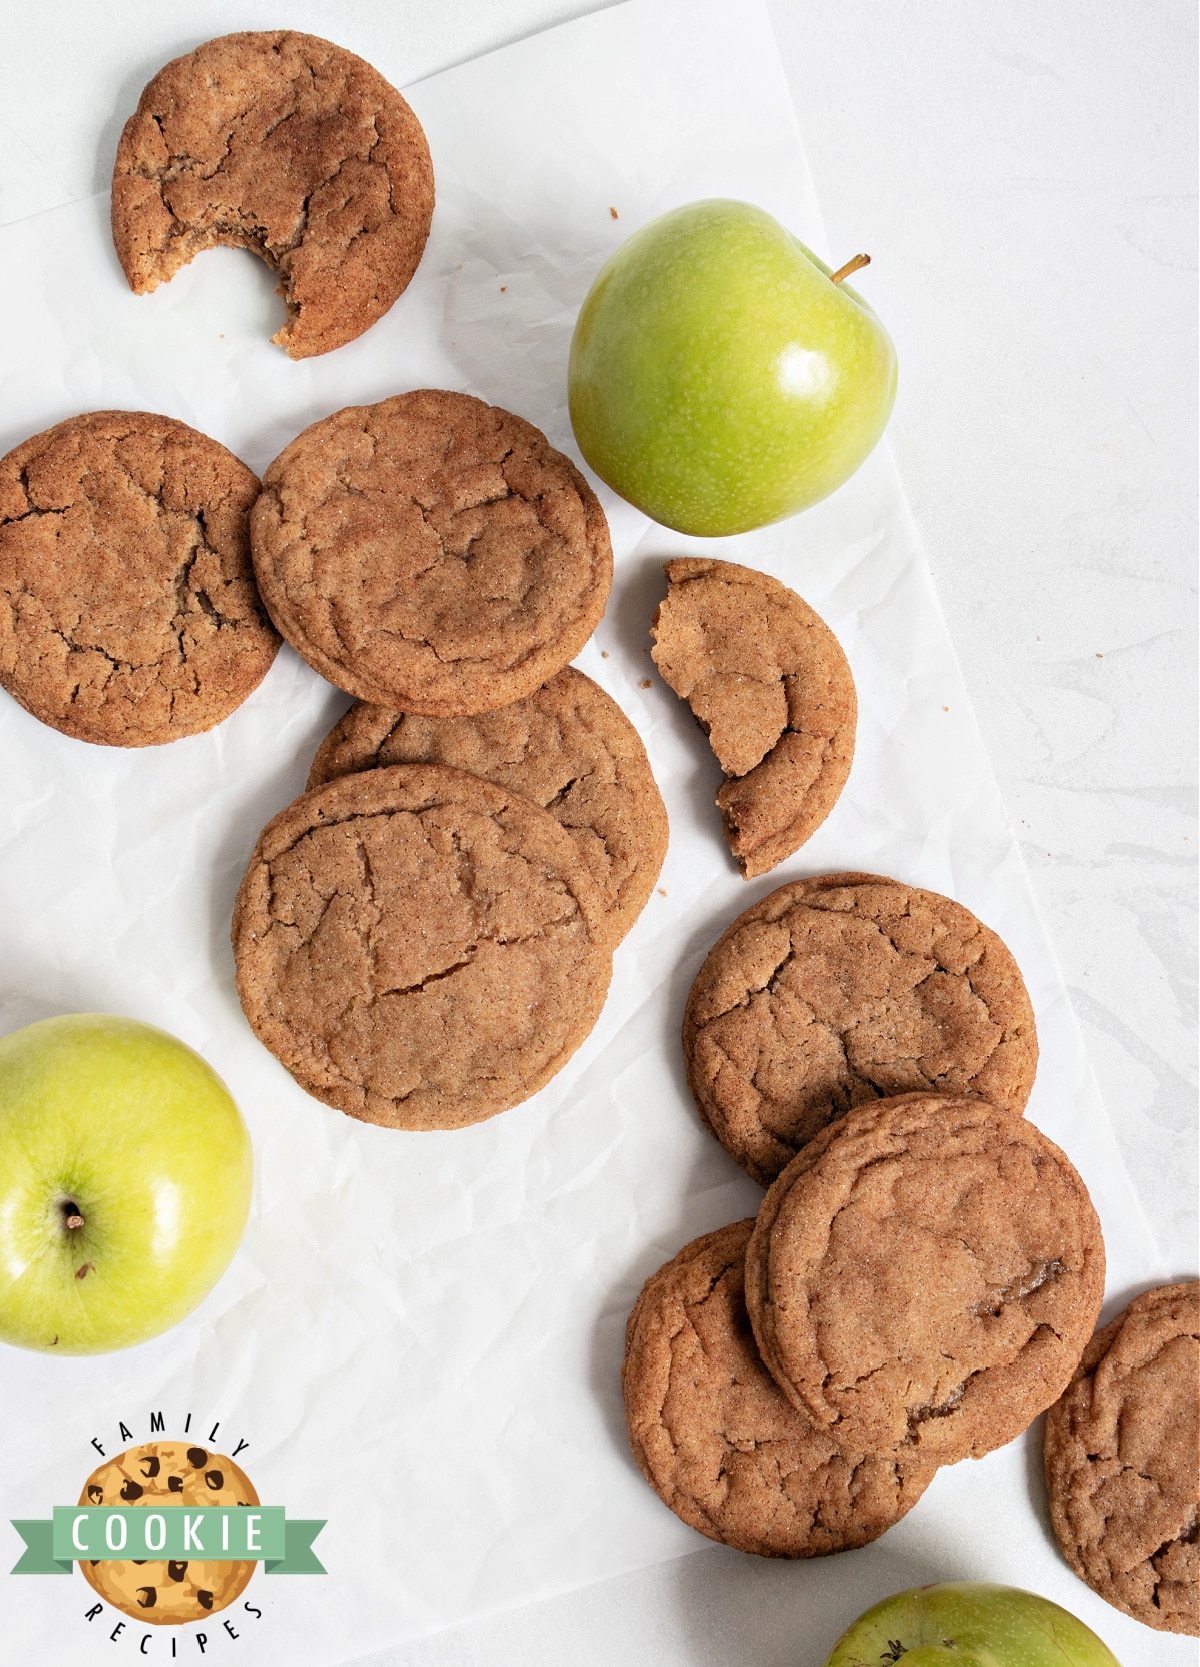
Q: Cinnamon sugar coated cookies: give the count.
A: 10